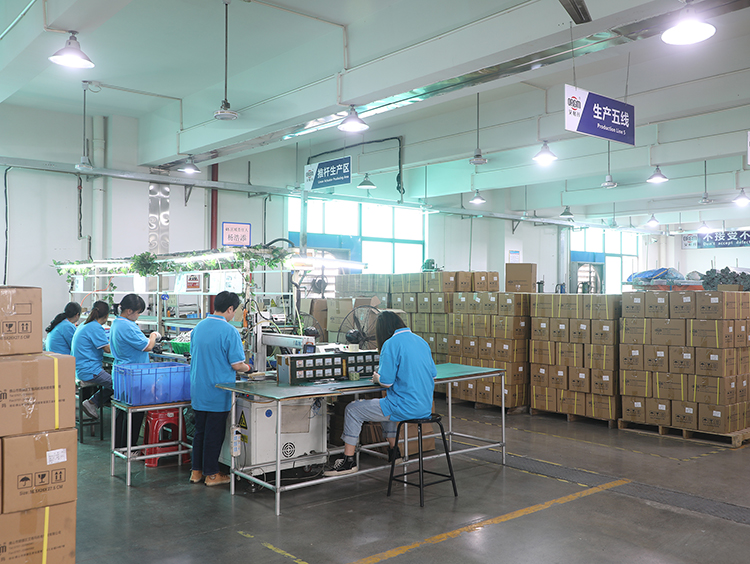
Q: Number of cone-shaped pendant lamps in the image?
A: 12